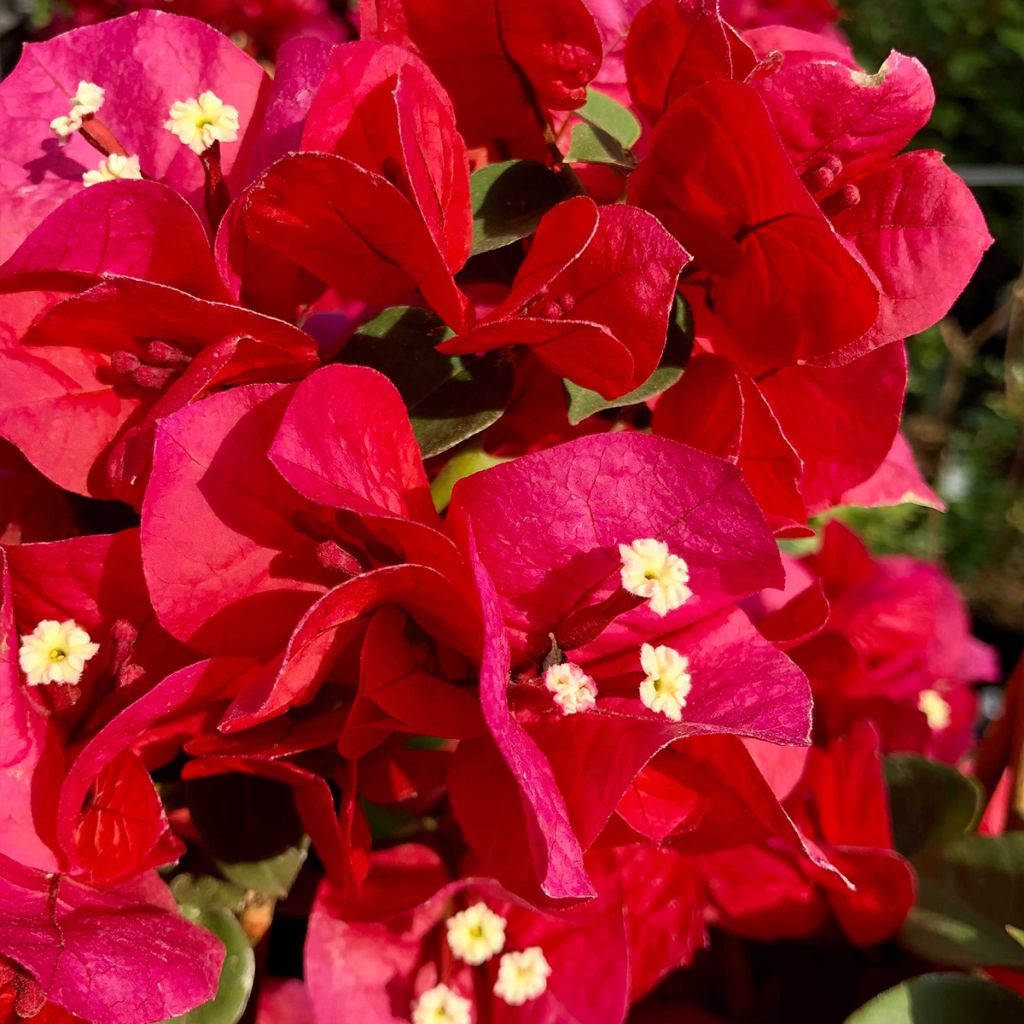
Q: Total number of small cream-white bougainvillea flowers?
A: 11